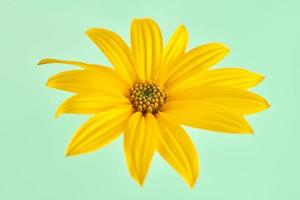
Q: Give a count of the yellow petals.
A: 13